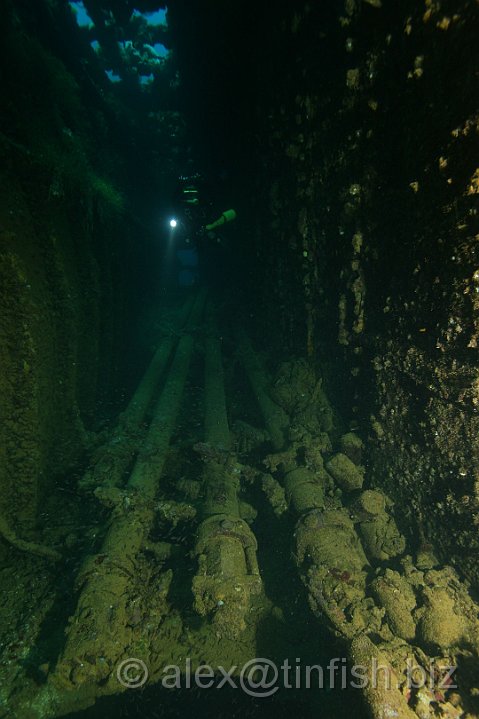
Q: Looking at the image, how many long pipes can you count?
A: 4